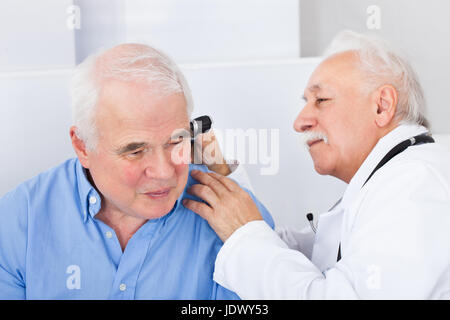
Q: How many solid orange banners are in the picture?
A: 0